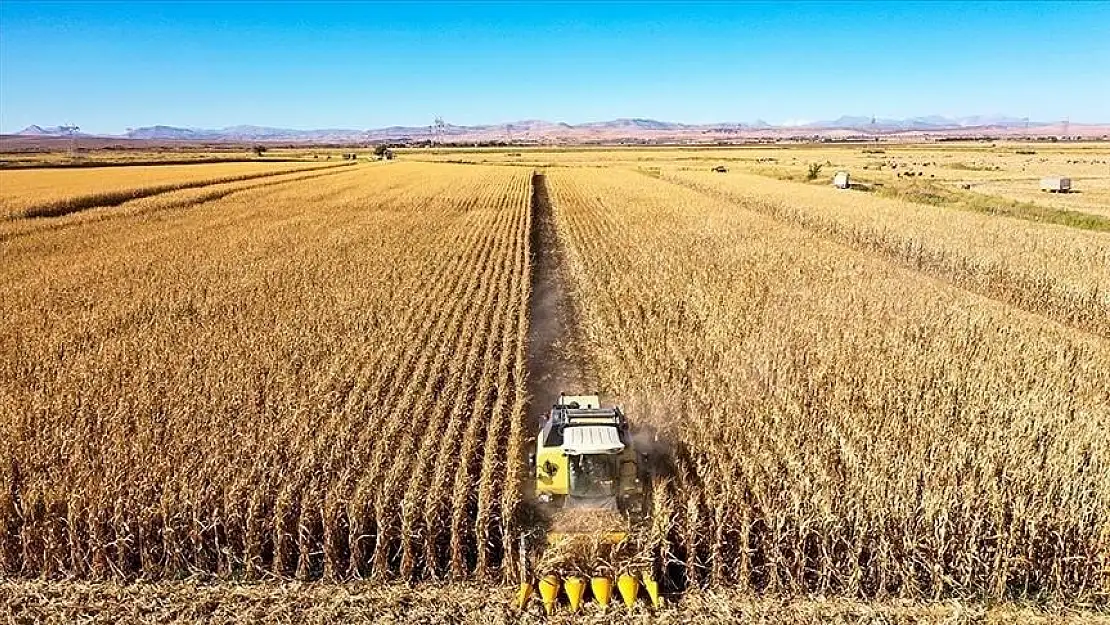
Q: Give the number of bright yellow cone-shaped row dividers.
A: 6